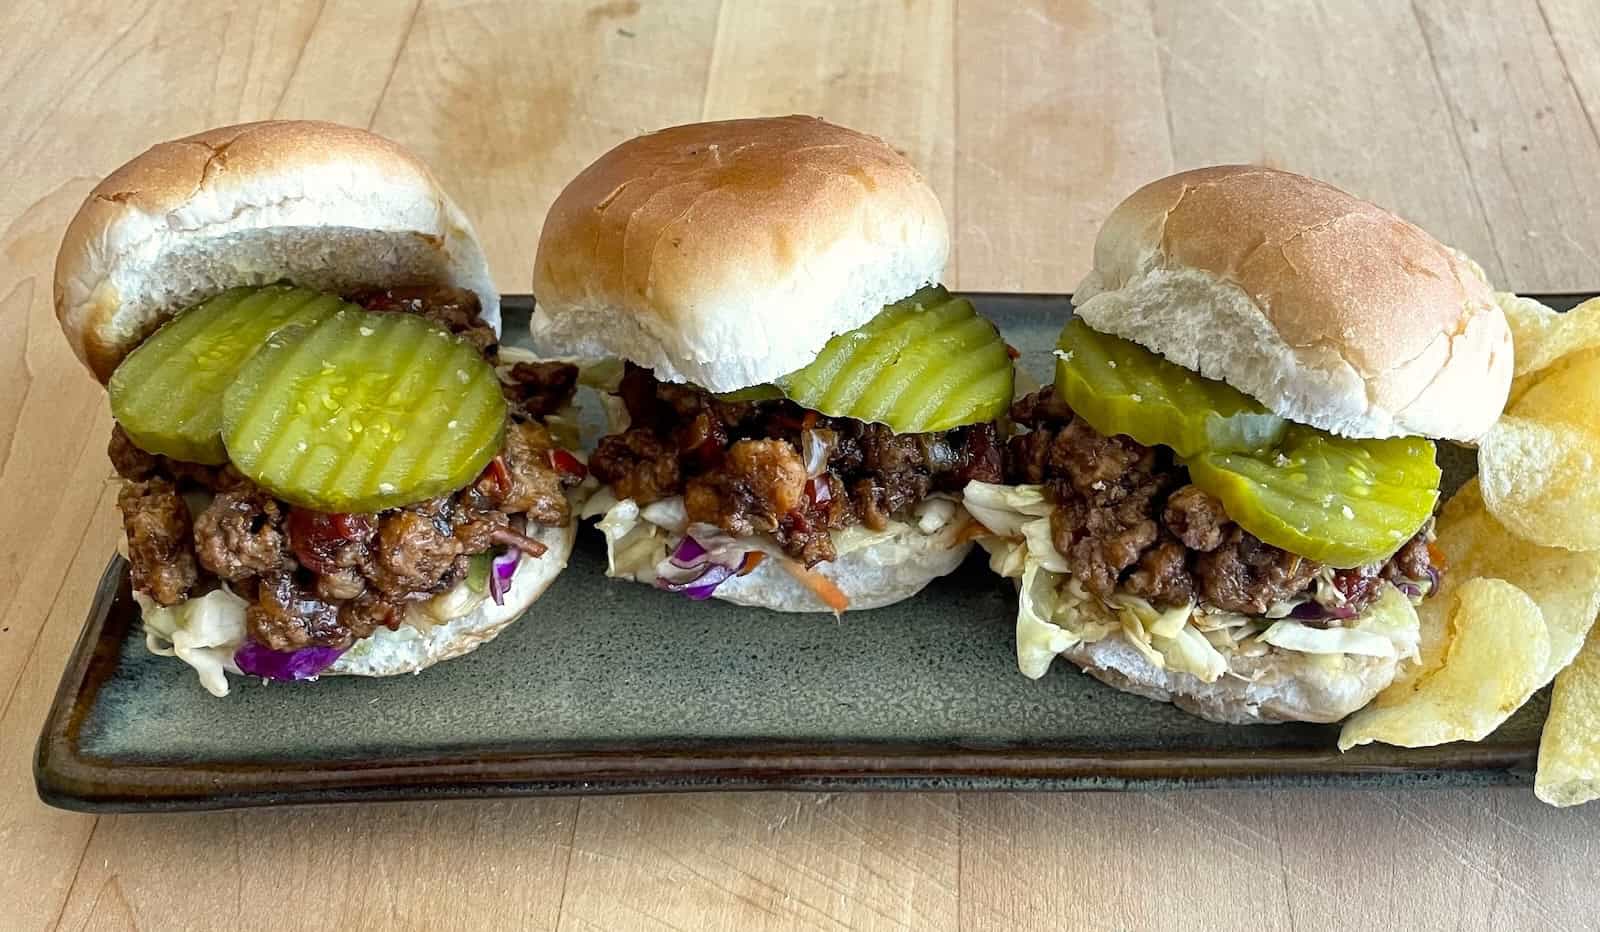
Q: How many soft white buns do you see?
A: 3